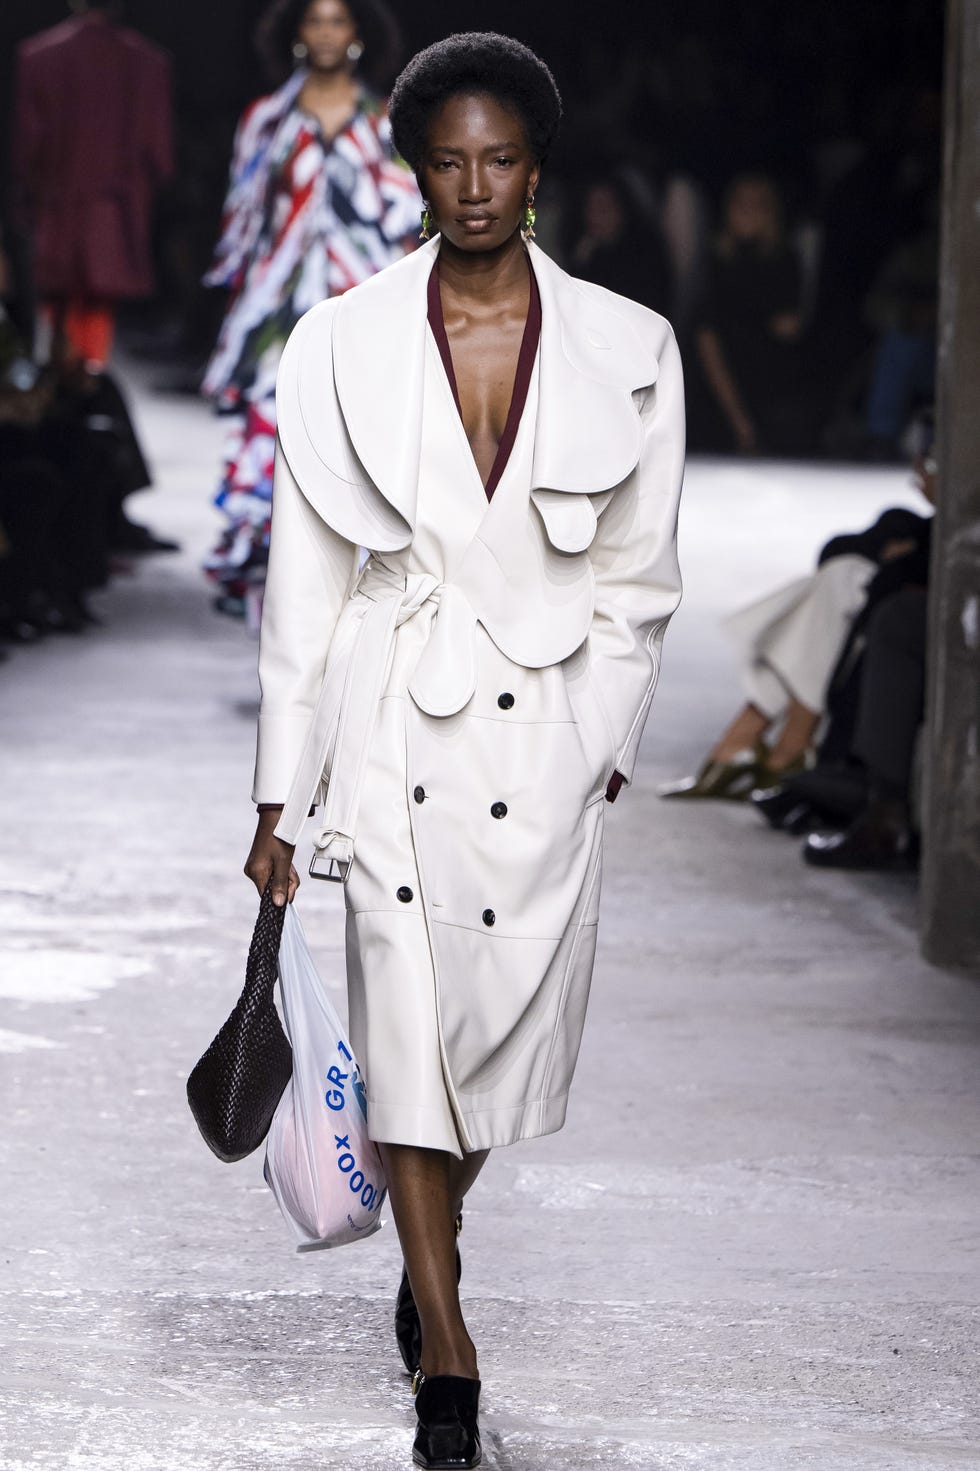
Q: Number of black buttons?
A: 5